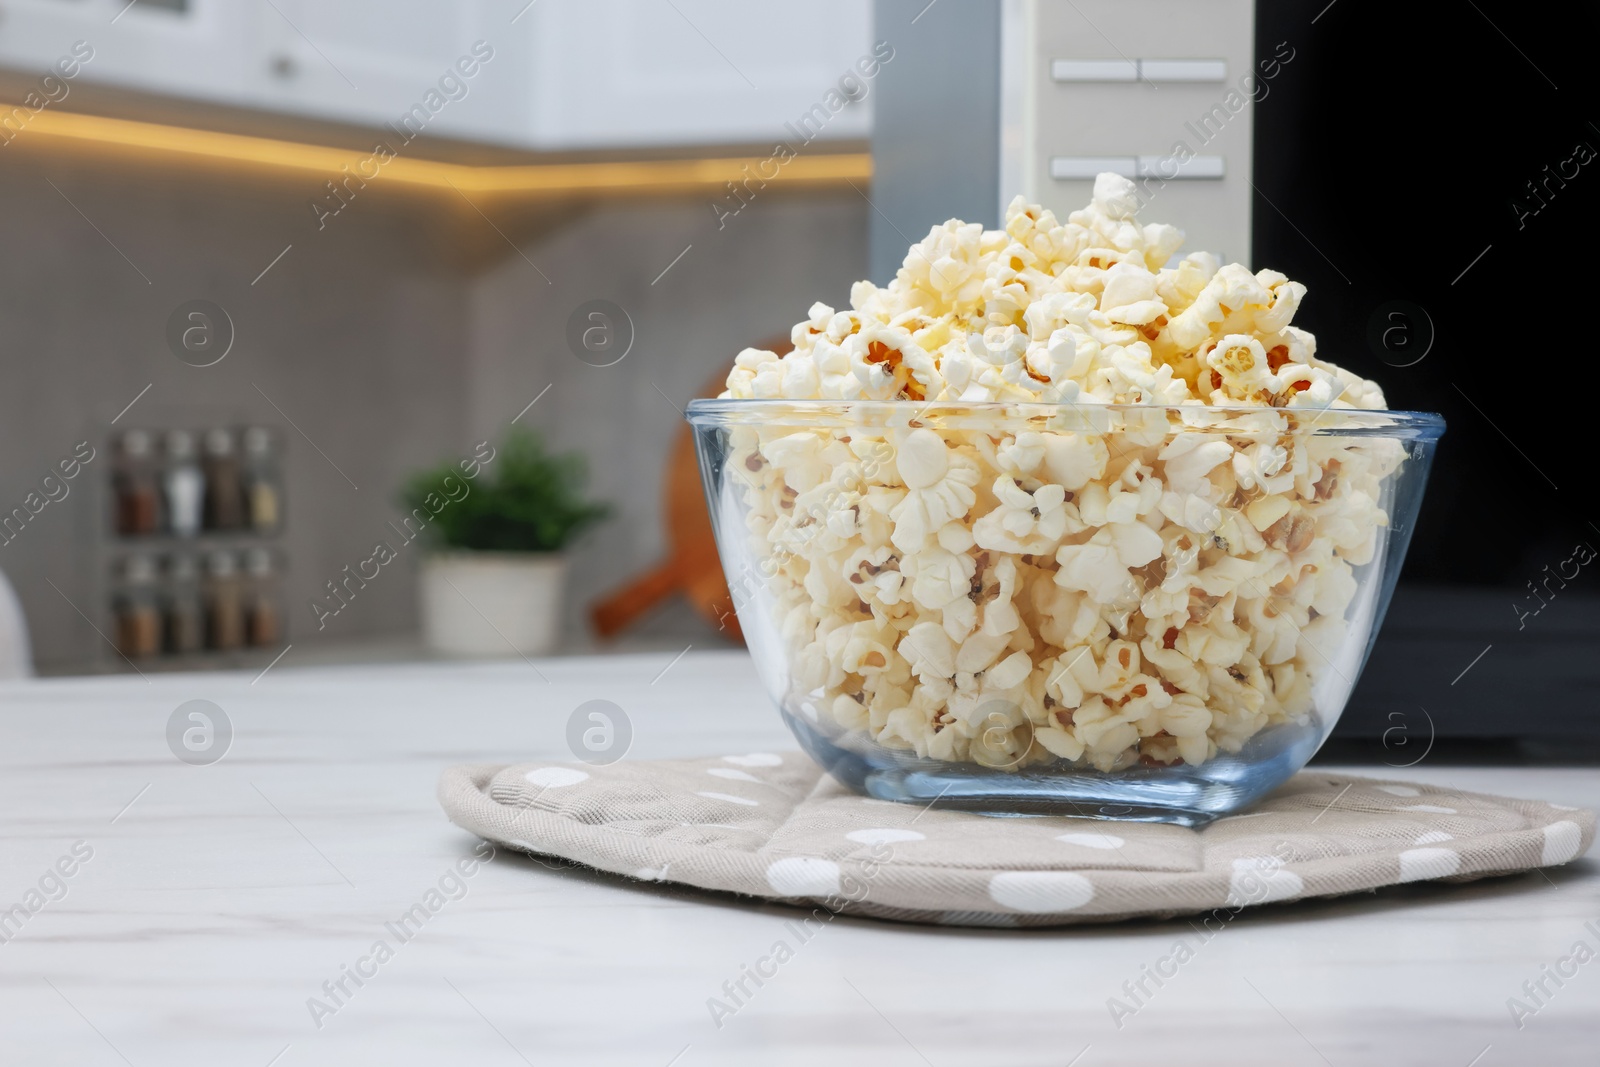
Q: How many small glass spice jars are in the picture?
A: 8